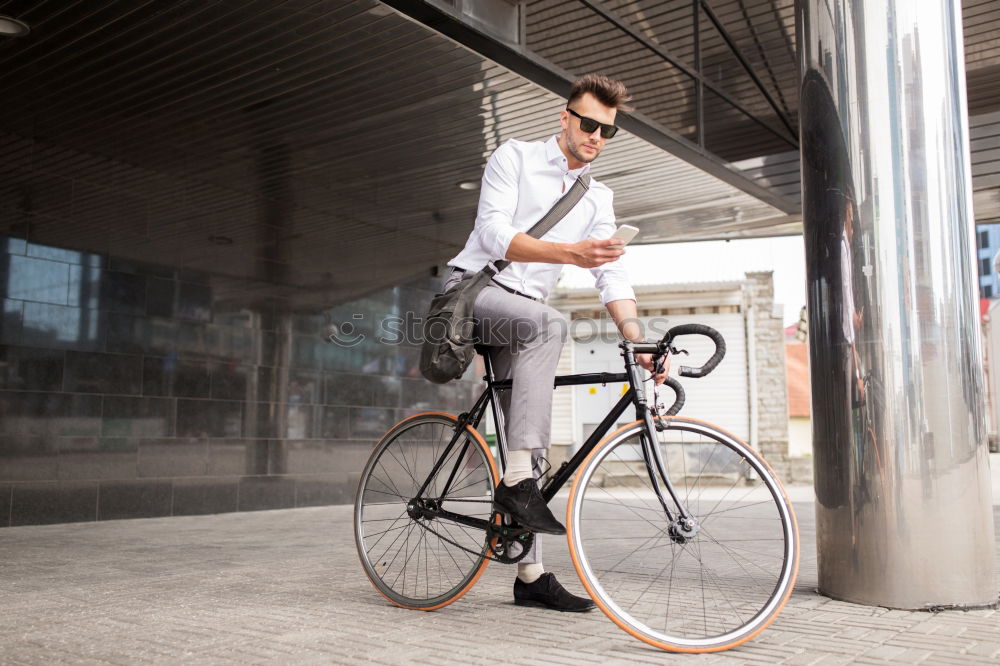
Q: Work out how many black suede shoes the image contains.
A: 2